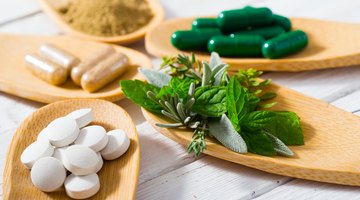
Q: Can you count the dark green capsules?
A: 7